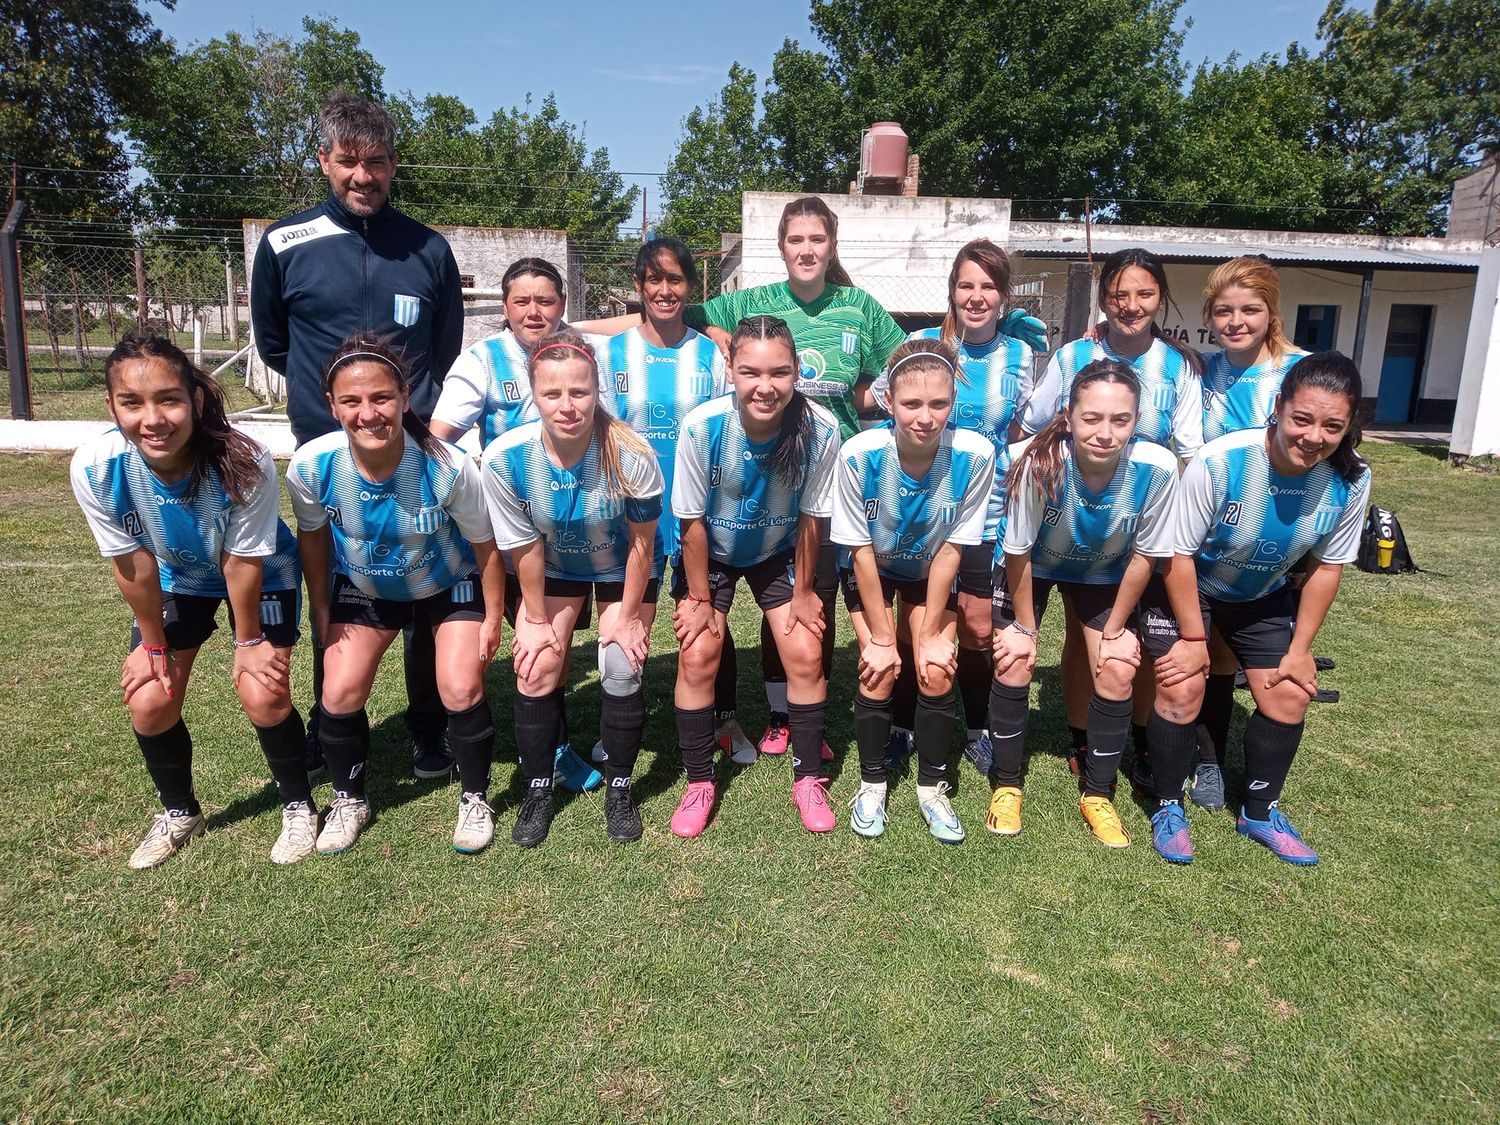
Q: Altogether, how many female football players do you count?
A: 13